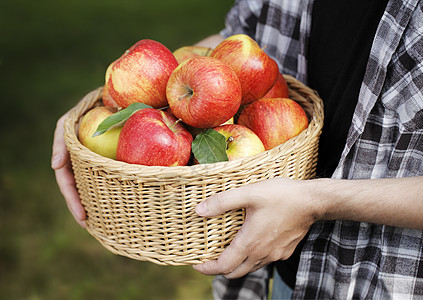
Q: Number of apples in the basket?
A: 10